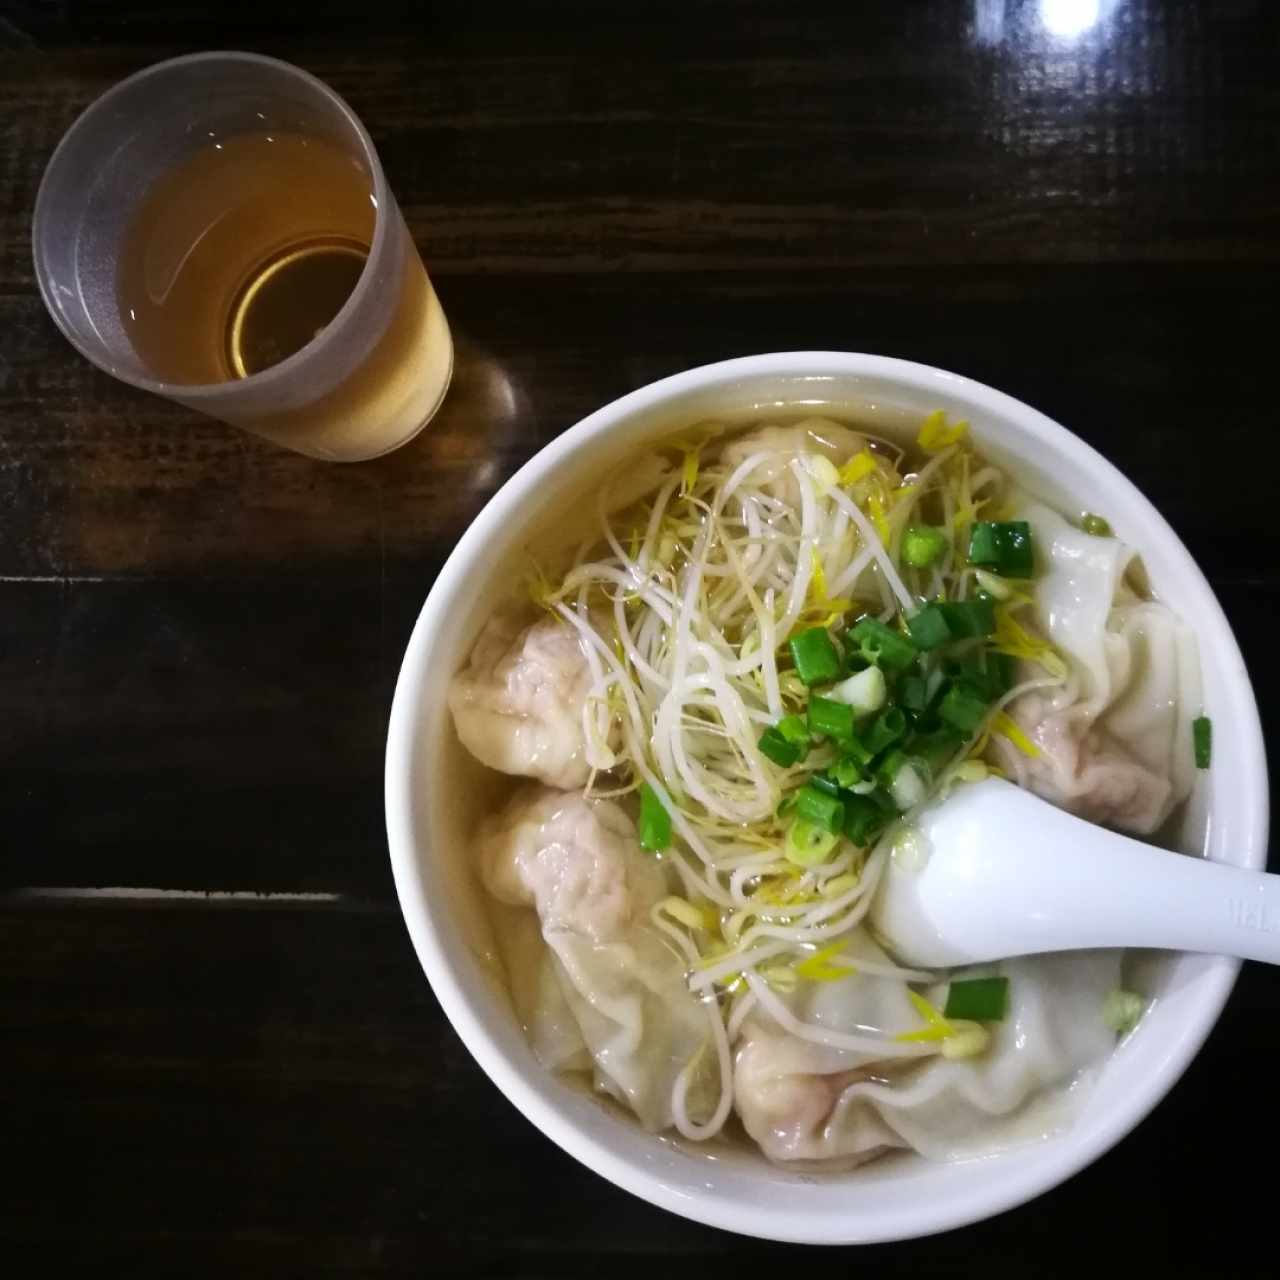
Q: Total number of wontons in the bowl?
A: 5